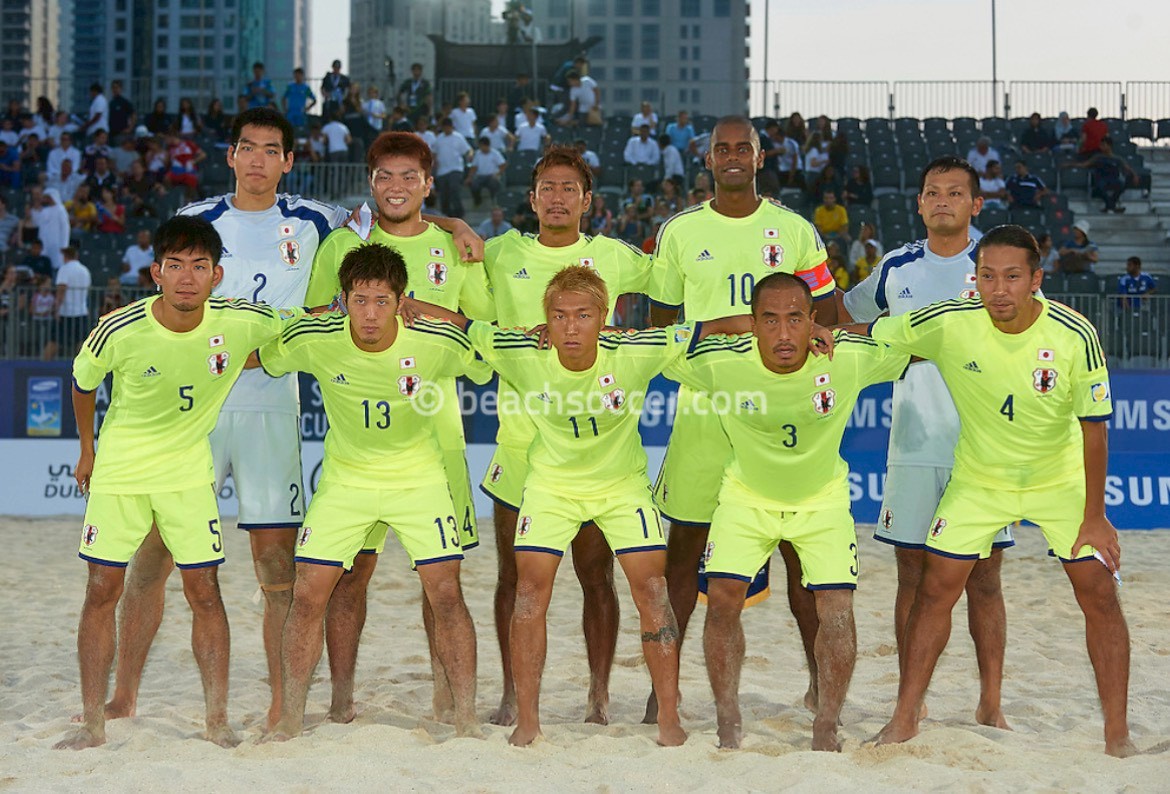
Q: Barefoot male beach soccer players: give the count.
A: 10